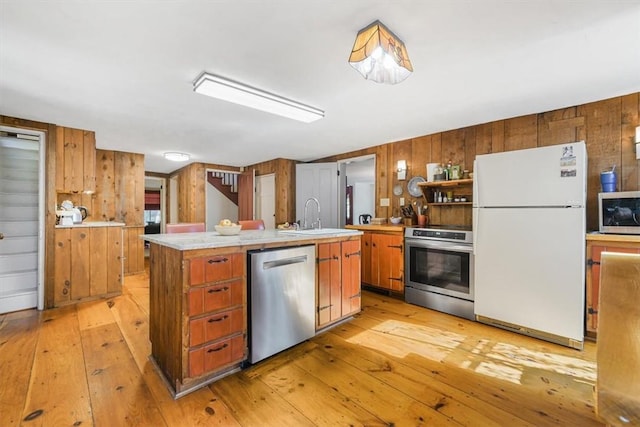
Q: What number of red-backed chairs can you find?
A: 2